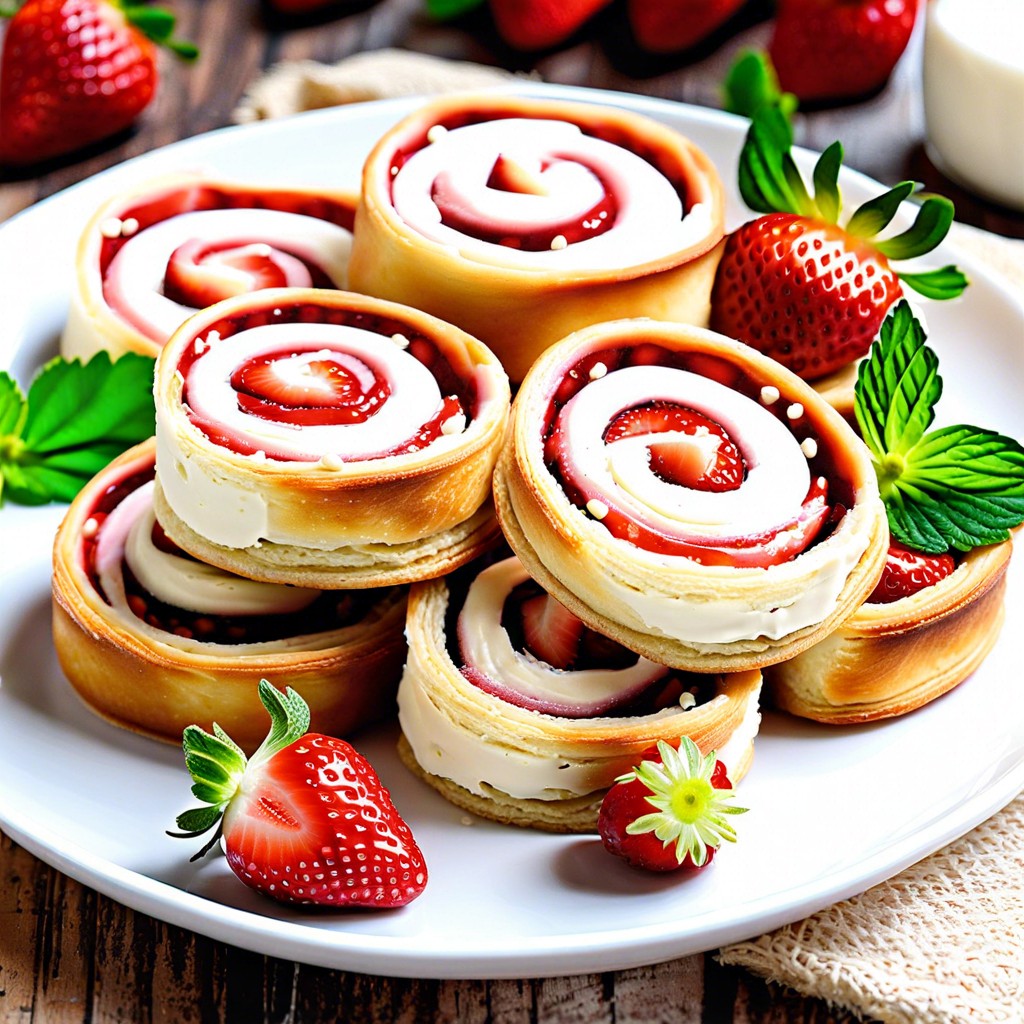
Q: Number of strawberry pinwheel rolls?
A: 7